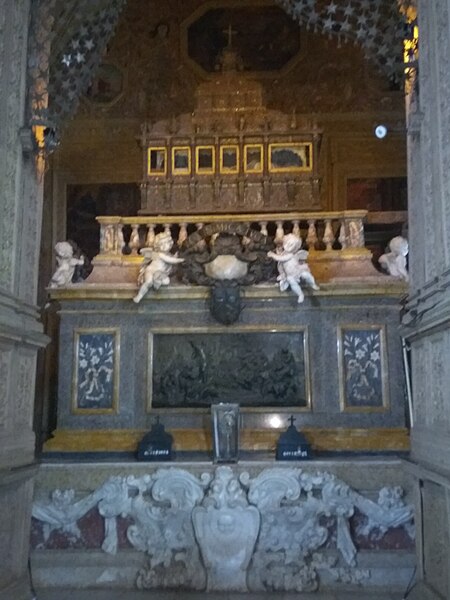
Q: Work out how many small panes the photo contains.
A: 5